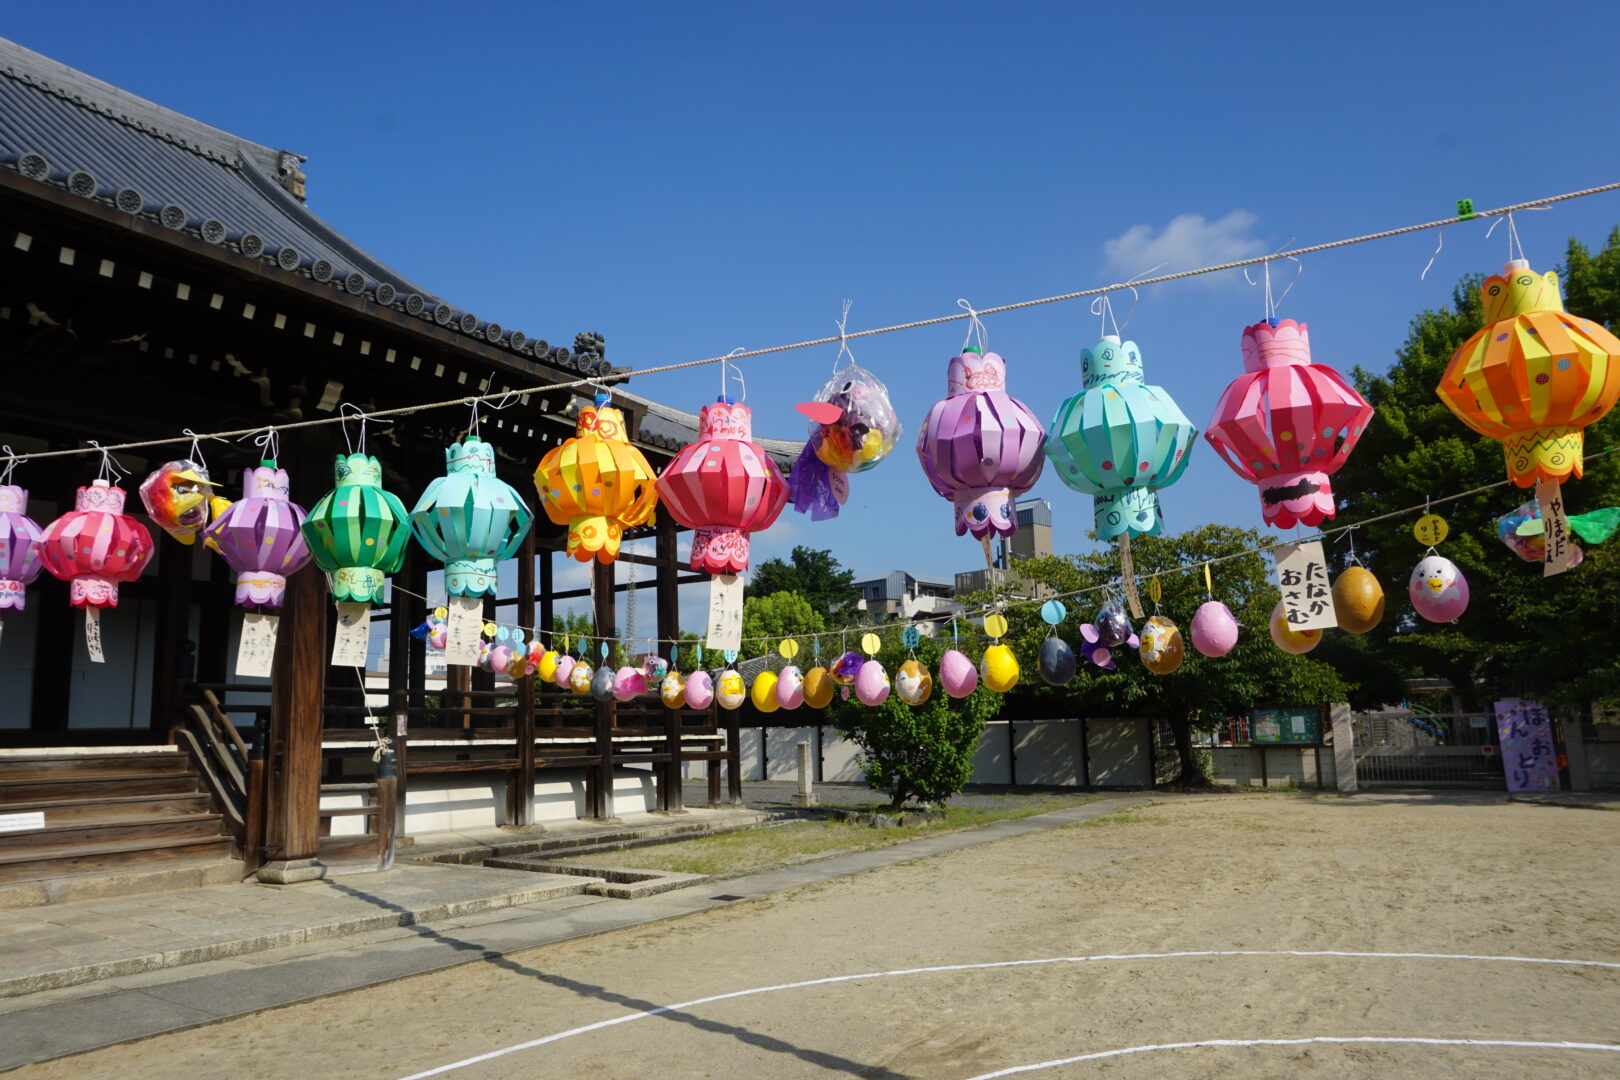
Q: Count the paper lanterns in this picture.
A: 11